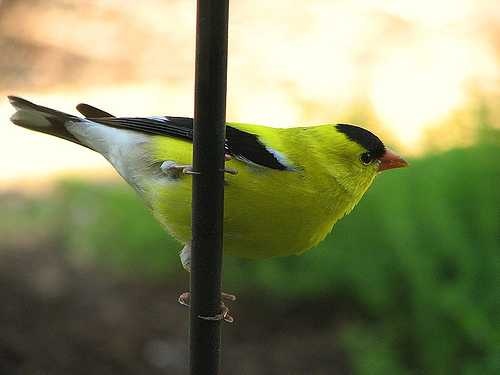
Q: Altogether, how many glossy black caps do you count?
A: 1